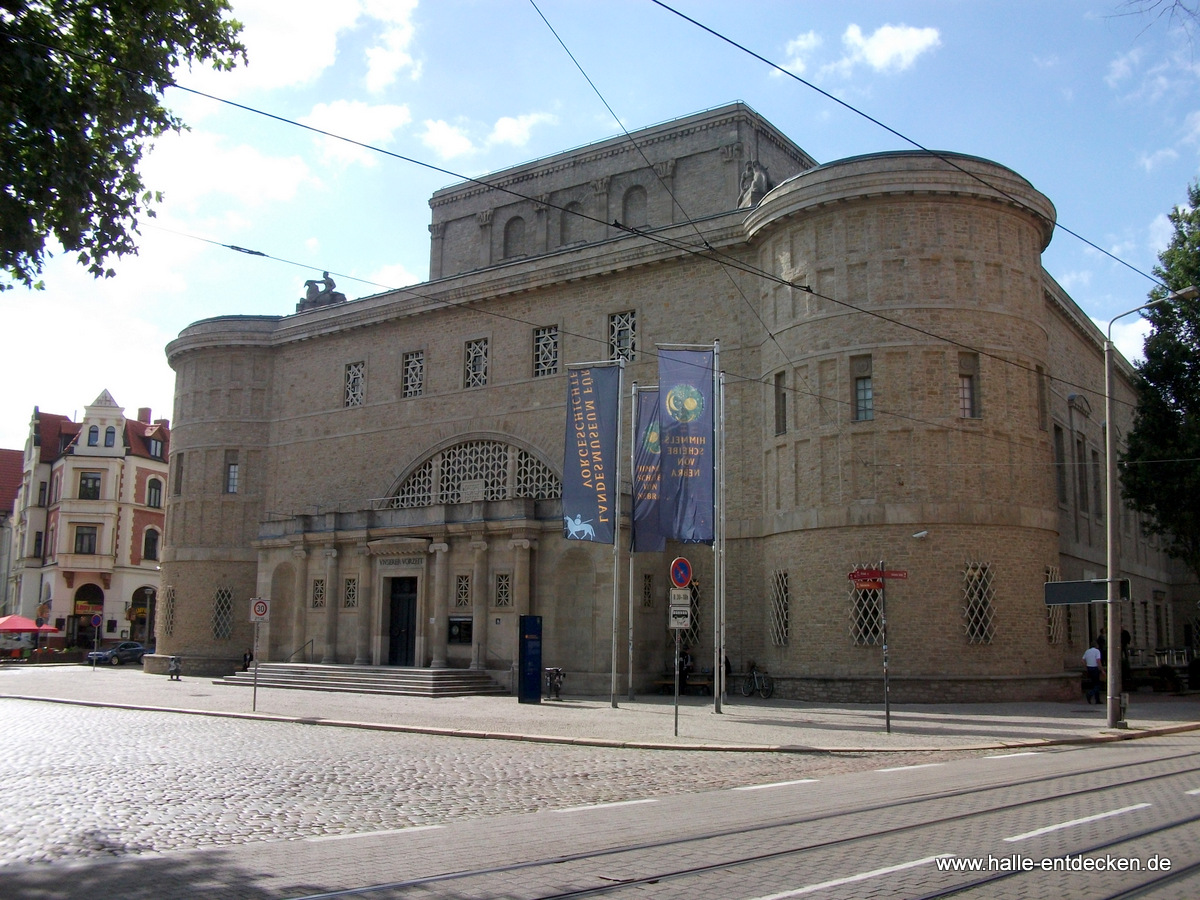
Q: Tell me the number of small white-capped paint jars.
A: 0